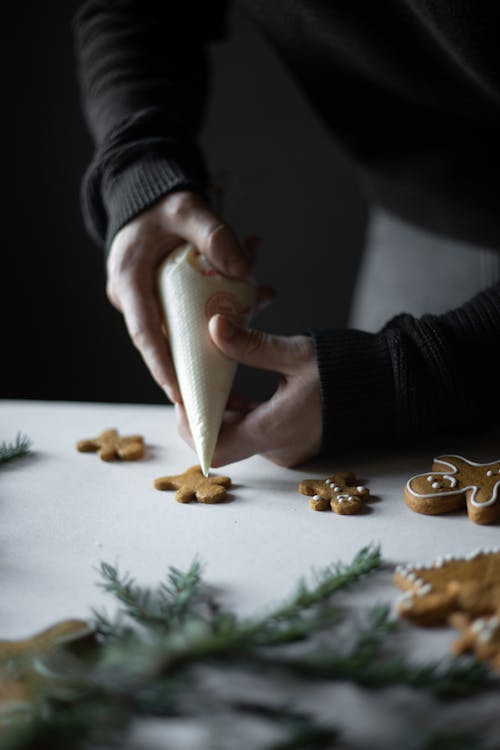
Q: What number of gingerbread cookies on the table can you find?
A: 7